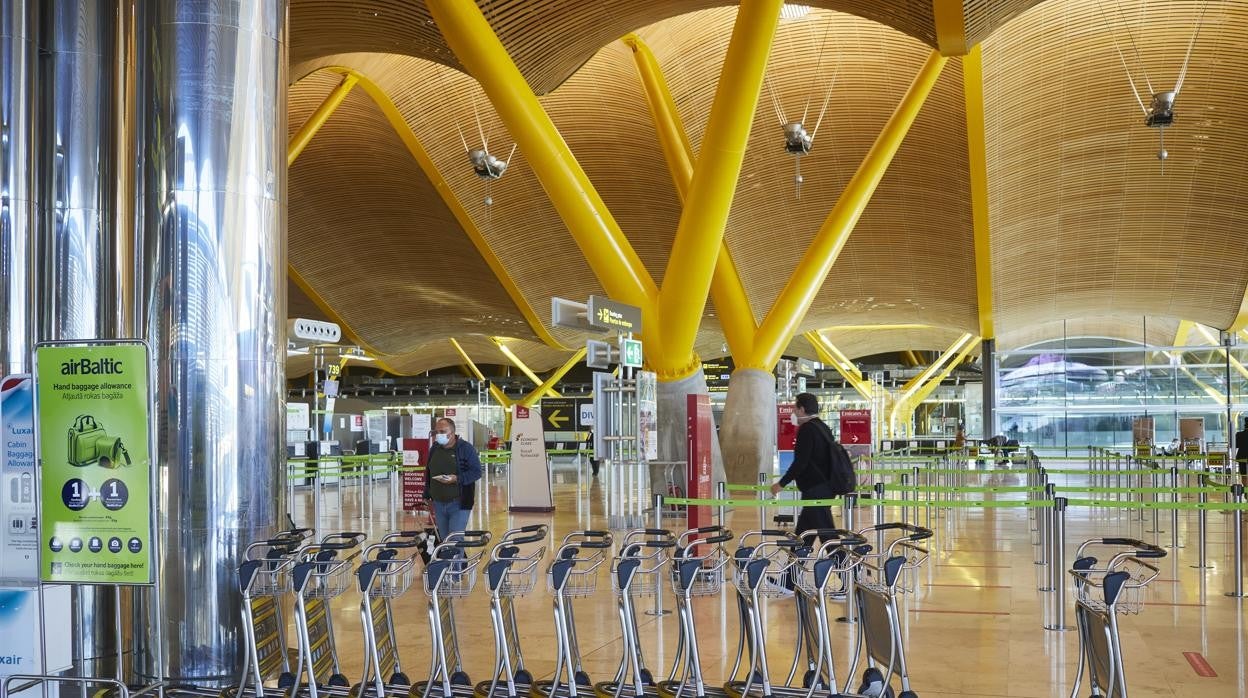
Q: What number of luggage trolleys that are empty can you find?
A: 12